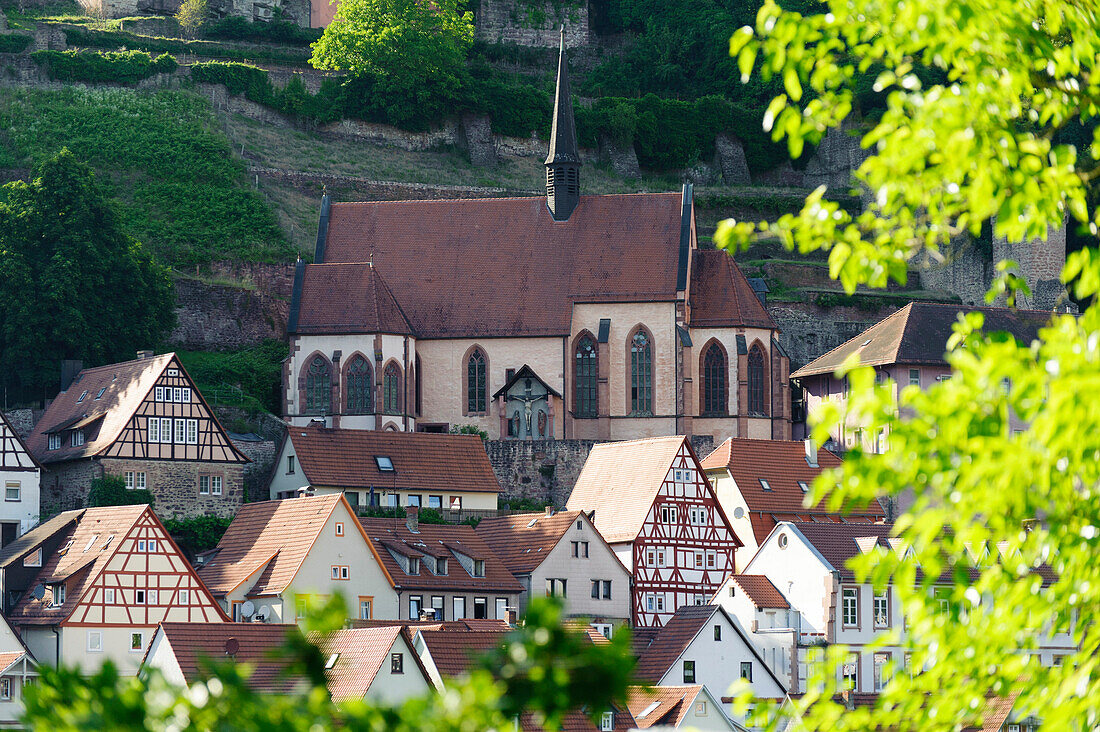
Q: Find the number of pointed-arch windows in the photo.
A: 8